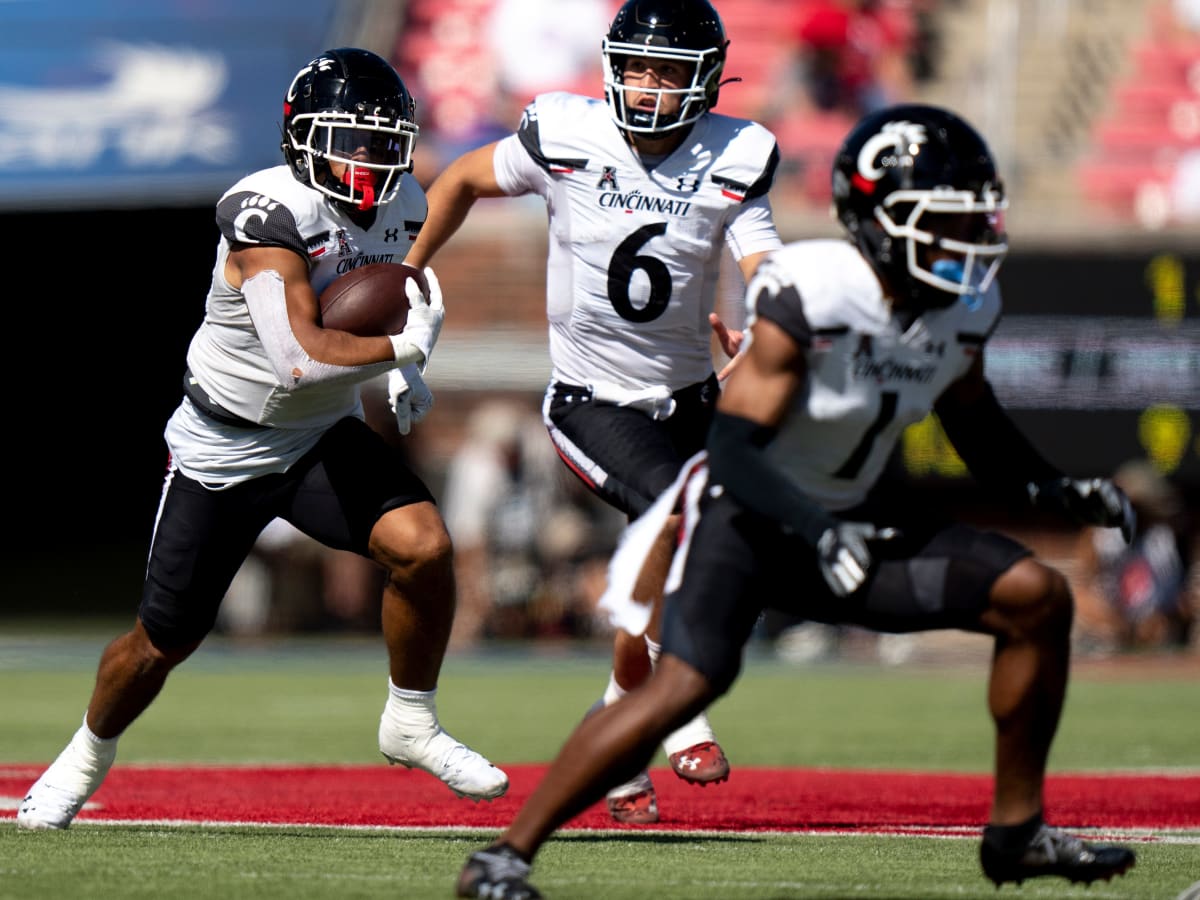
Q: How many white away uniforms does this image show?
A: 3